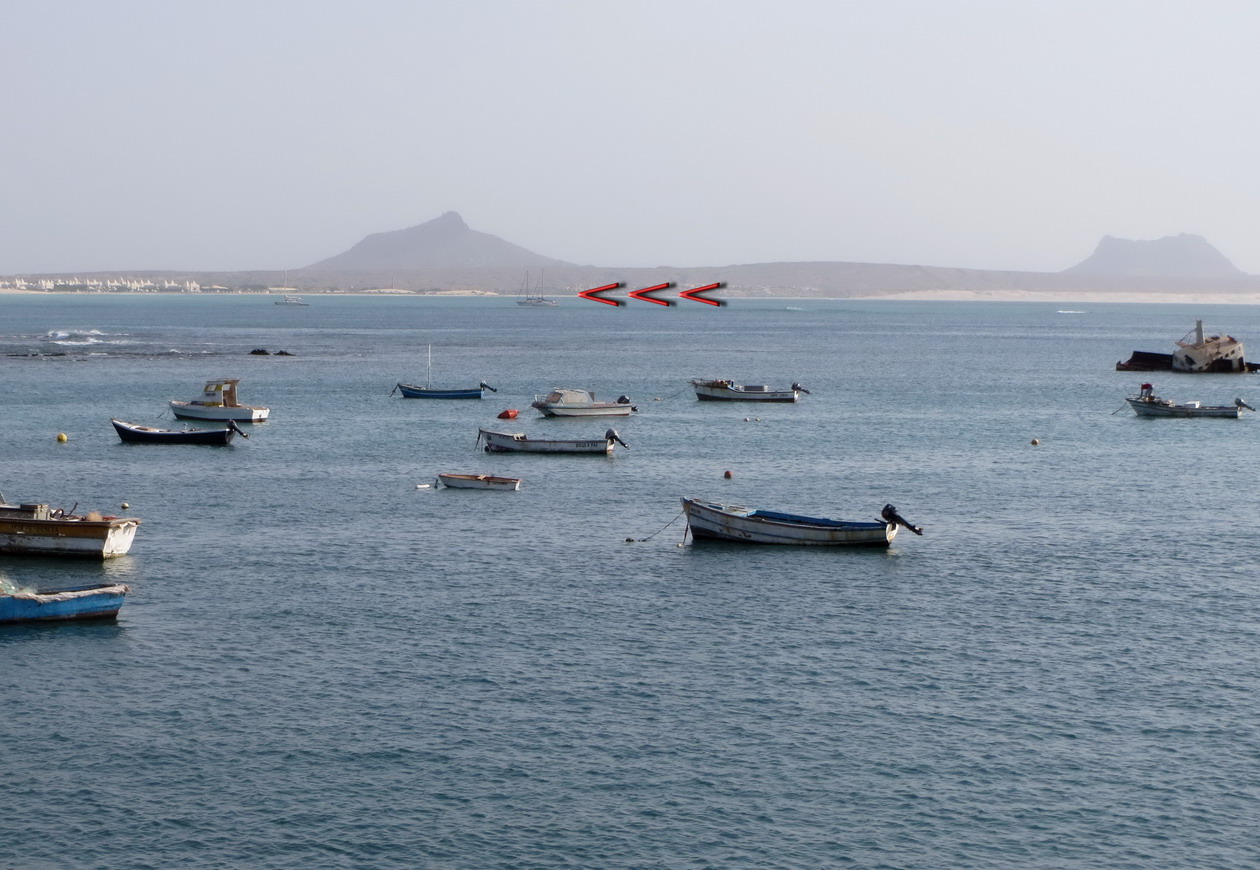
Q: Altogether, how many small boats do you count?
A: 11